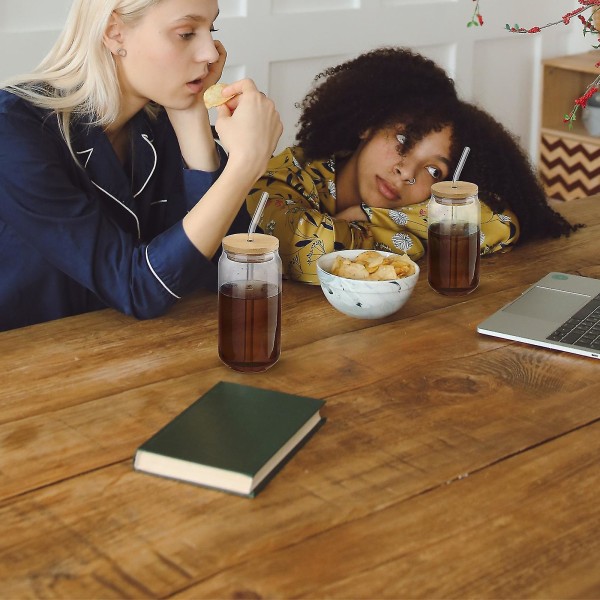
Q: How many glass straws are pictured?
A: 2